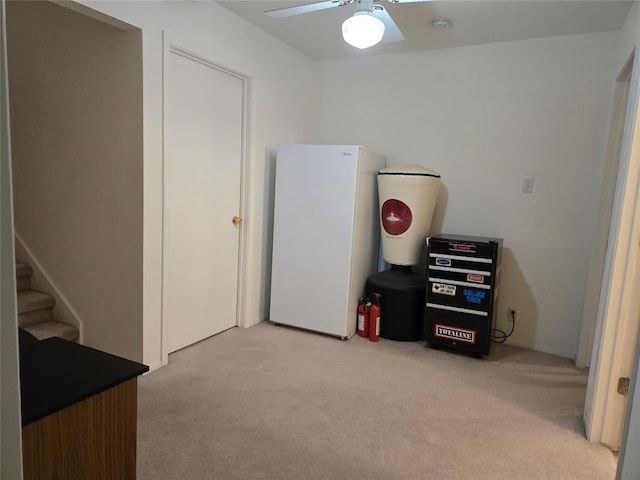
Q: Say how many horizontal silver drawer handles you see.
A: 4